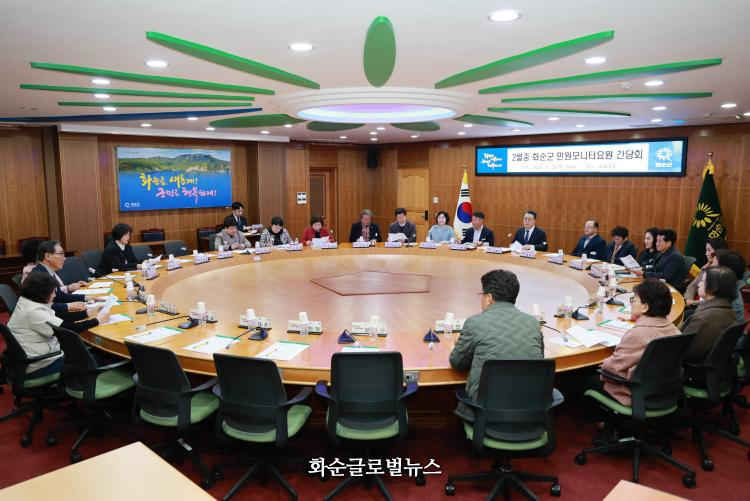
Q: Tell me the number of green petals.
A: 13